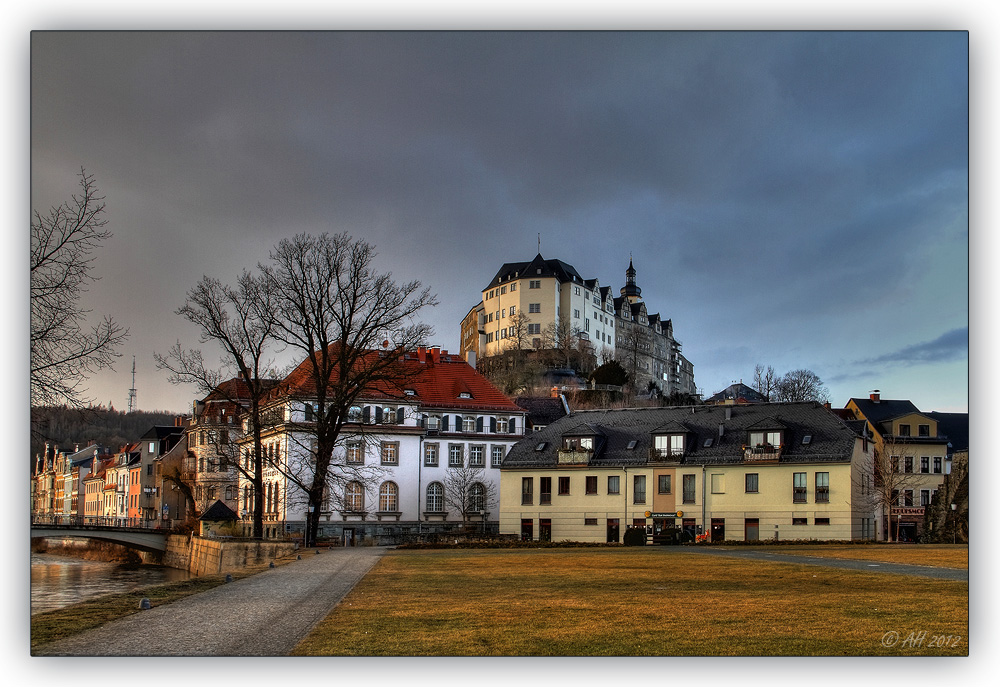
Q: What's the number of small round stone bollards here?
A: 6